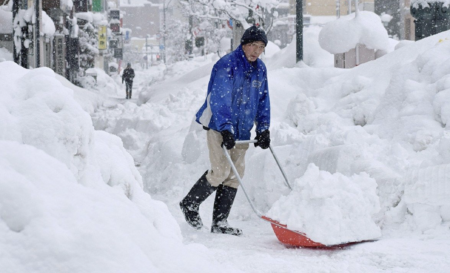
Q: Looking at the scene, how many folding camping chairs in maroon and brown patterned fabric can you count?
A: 0